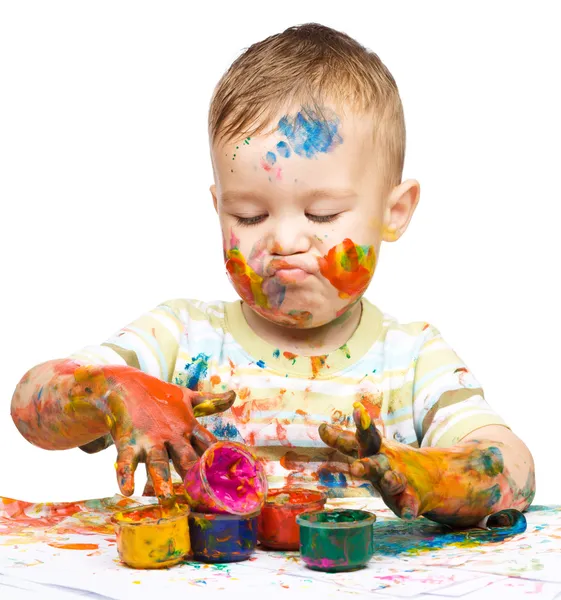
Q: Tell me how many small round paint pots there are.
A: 5